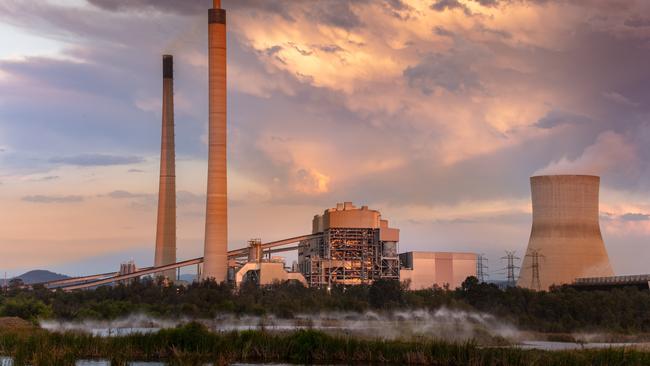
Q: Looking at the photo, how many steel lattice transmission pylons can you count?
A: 3